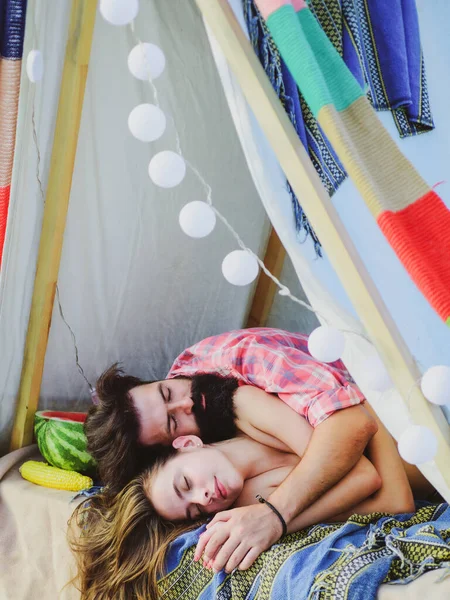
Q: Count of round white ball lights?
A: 11